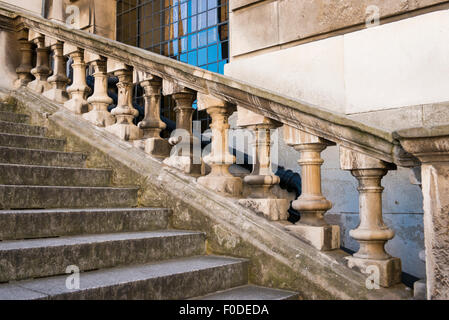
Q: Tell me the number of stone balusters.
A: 12